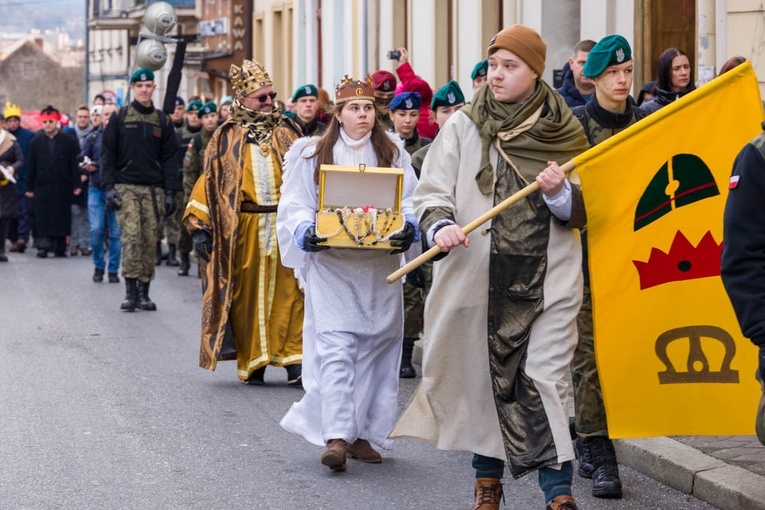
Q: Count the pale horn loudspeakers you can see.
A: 2